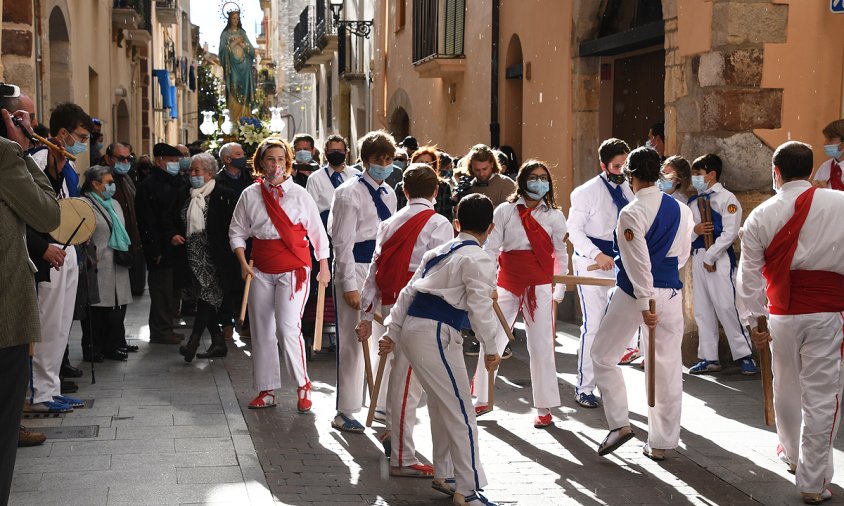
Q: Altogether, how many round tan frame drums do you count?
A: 1